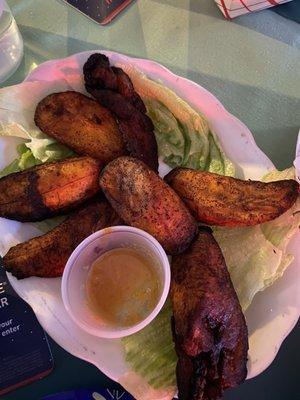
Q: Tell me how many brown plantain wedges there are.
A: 7